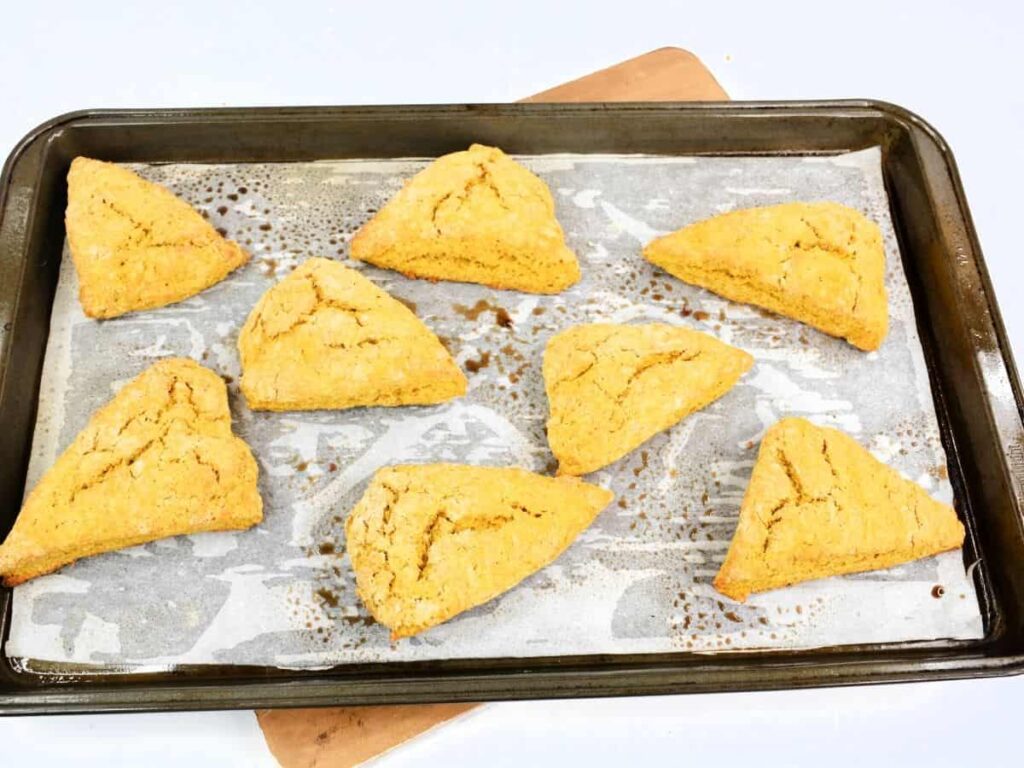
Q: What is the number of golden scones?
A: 8